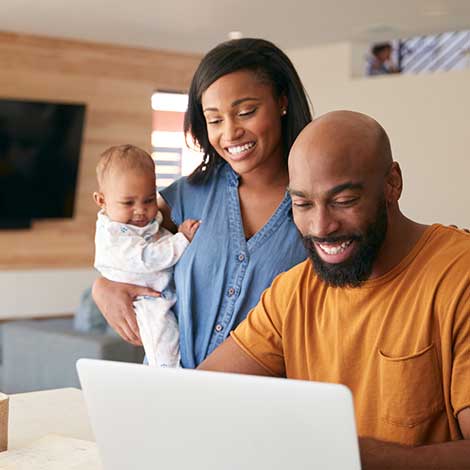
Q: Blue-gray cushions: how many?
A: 1